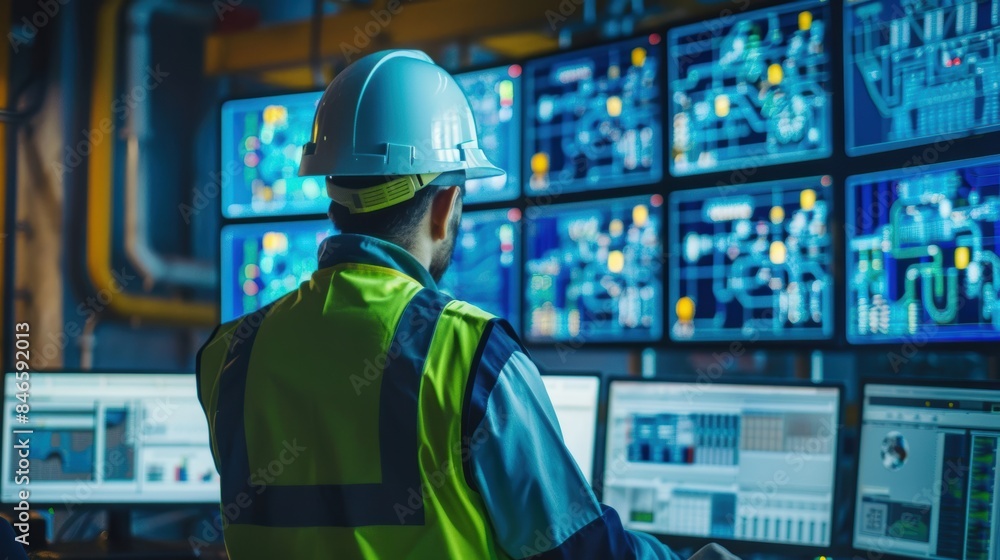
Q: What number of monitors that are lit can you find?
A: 14